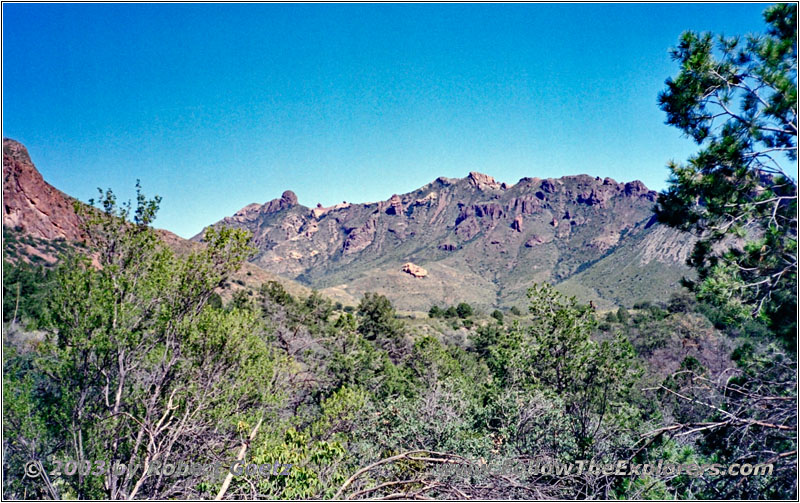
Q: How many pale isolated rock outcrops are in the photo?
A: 1